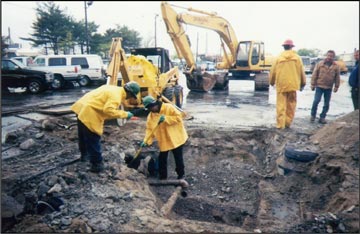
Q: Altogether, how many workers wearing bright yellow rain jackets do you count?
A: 3